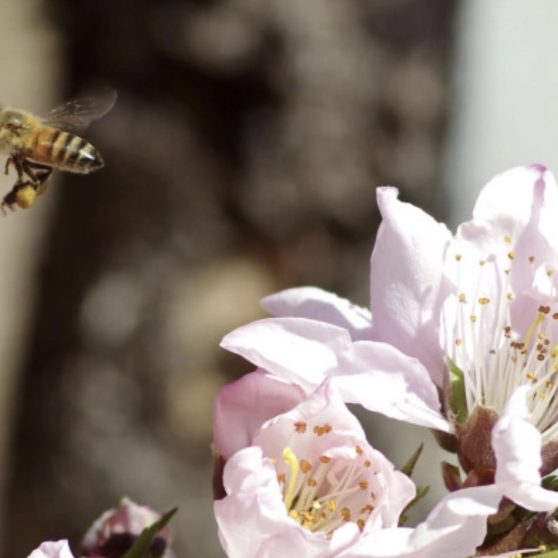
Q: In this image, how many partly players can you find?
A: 0